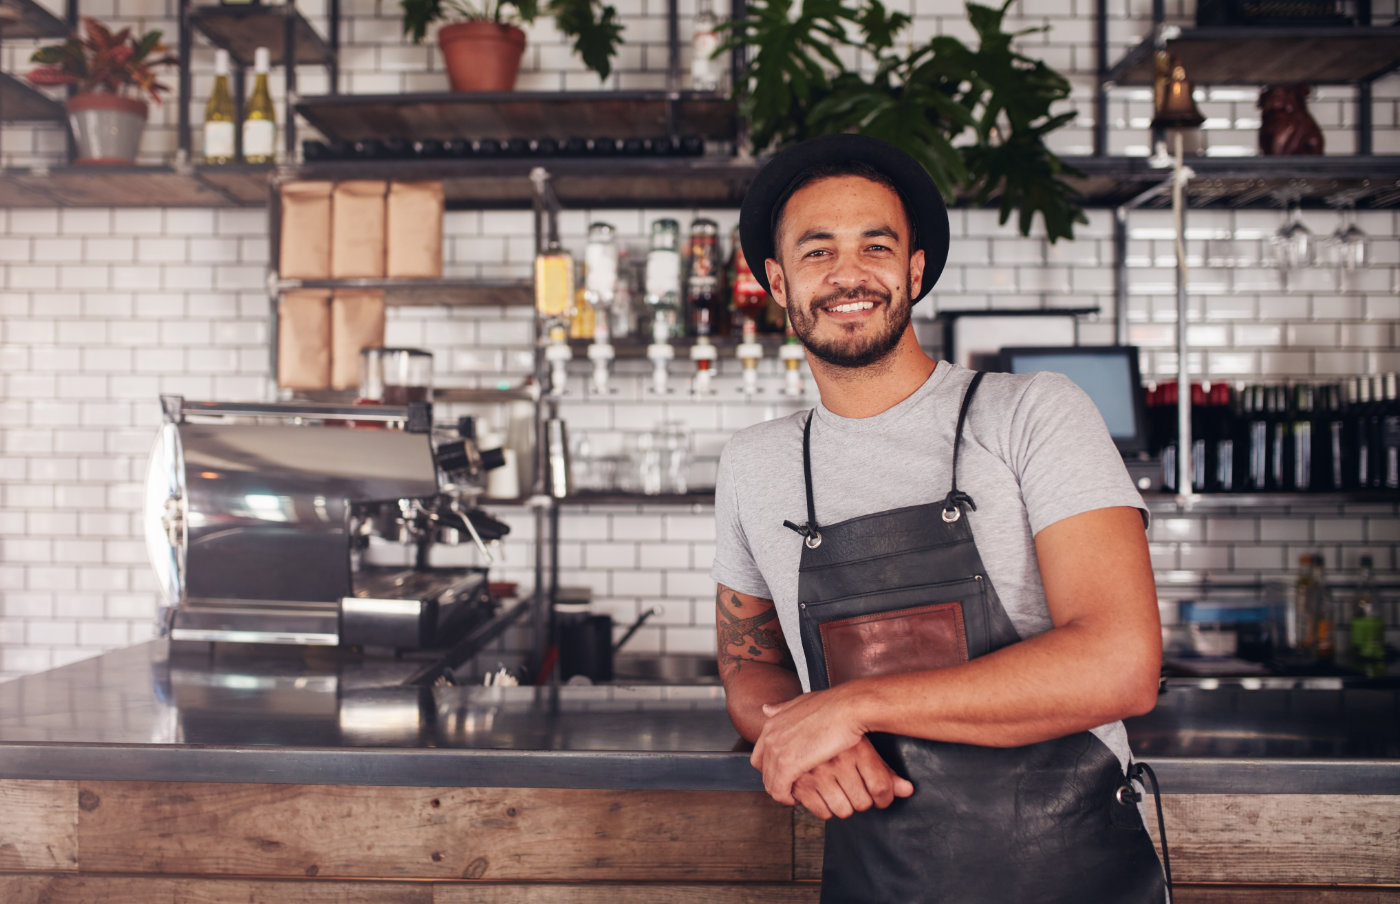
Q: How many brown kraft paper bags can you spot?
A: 5